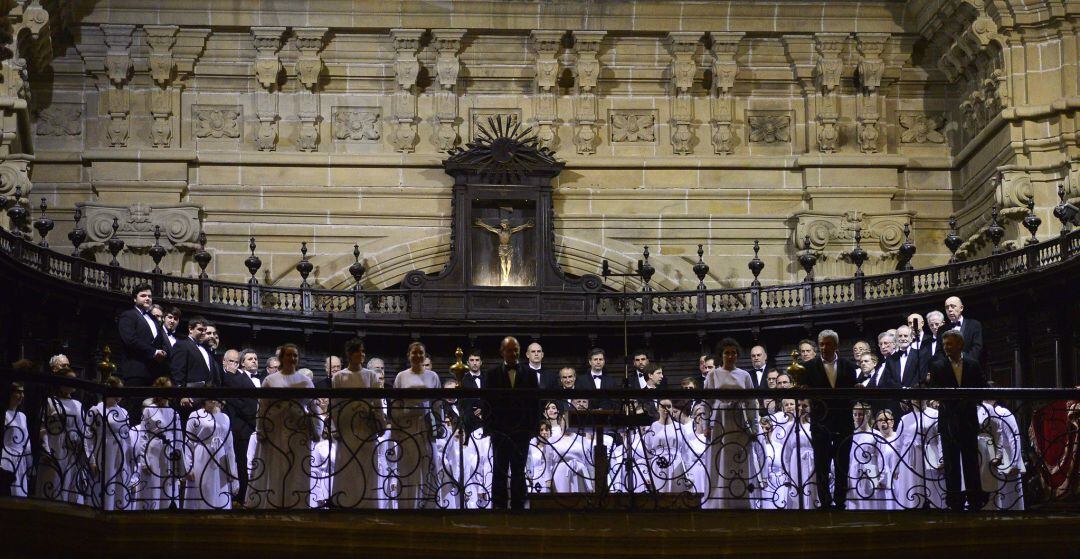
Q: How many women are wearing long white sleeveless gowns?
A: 0